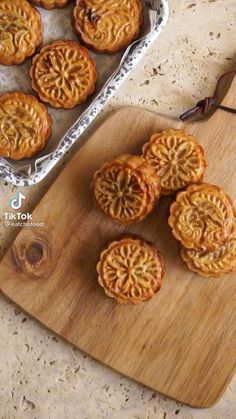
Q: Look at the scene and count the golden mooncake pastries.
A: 10